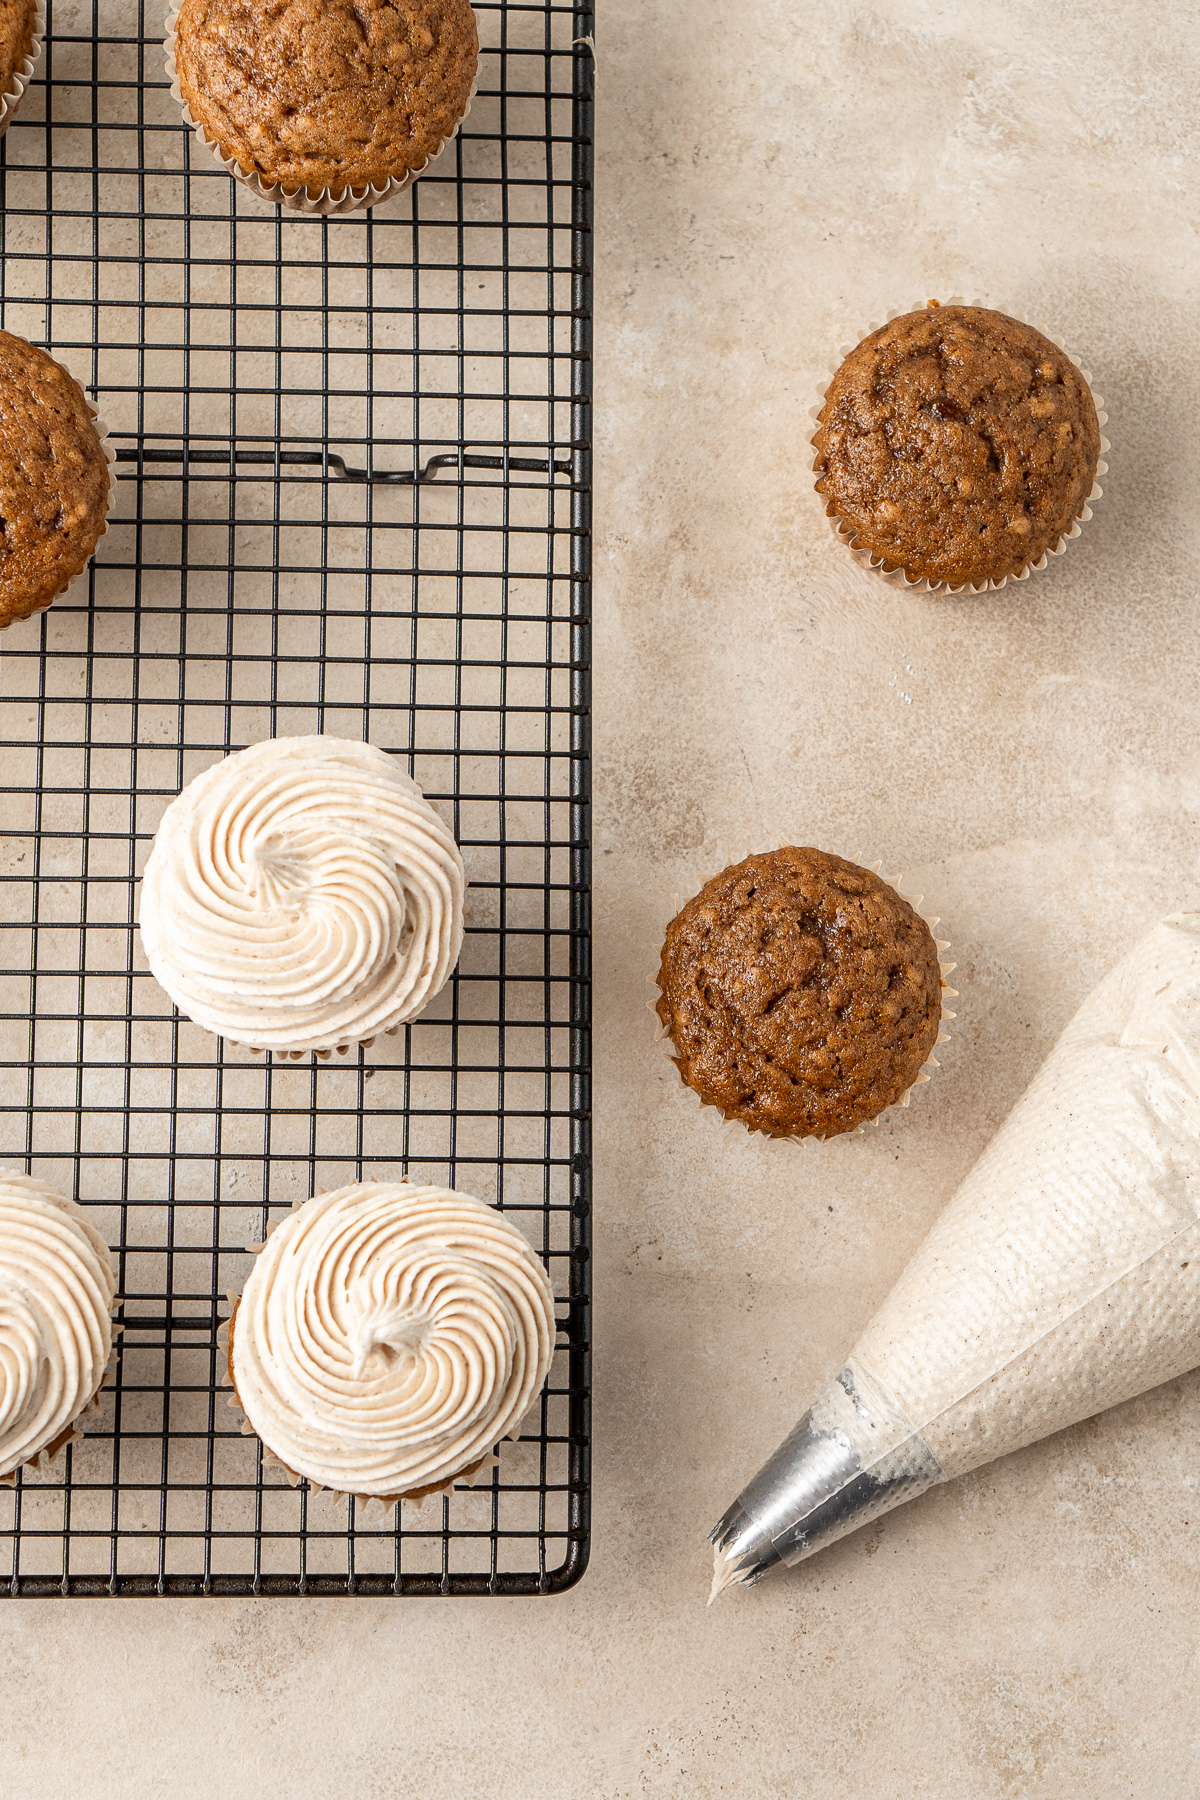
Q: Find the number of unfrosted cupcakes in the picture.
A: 5